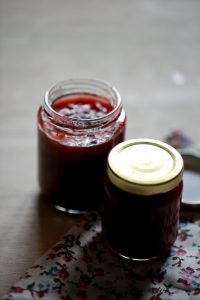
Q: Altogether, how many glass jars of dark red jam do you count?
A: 2